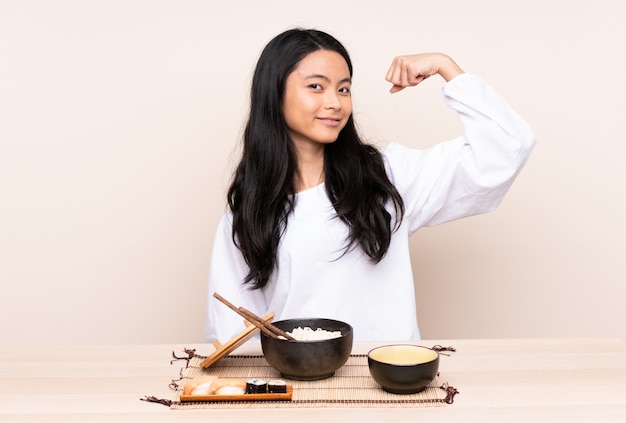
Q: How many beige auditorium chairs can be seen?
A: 0